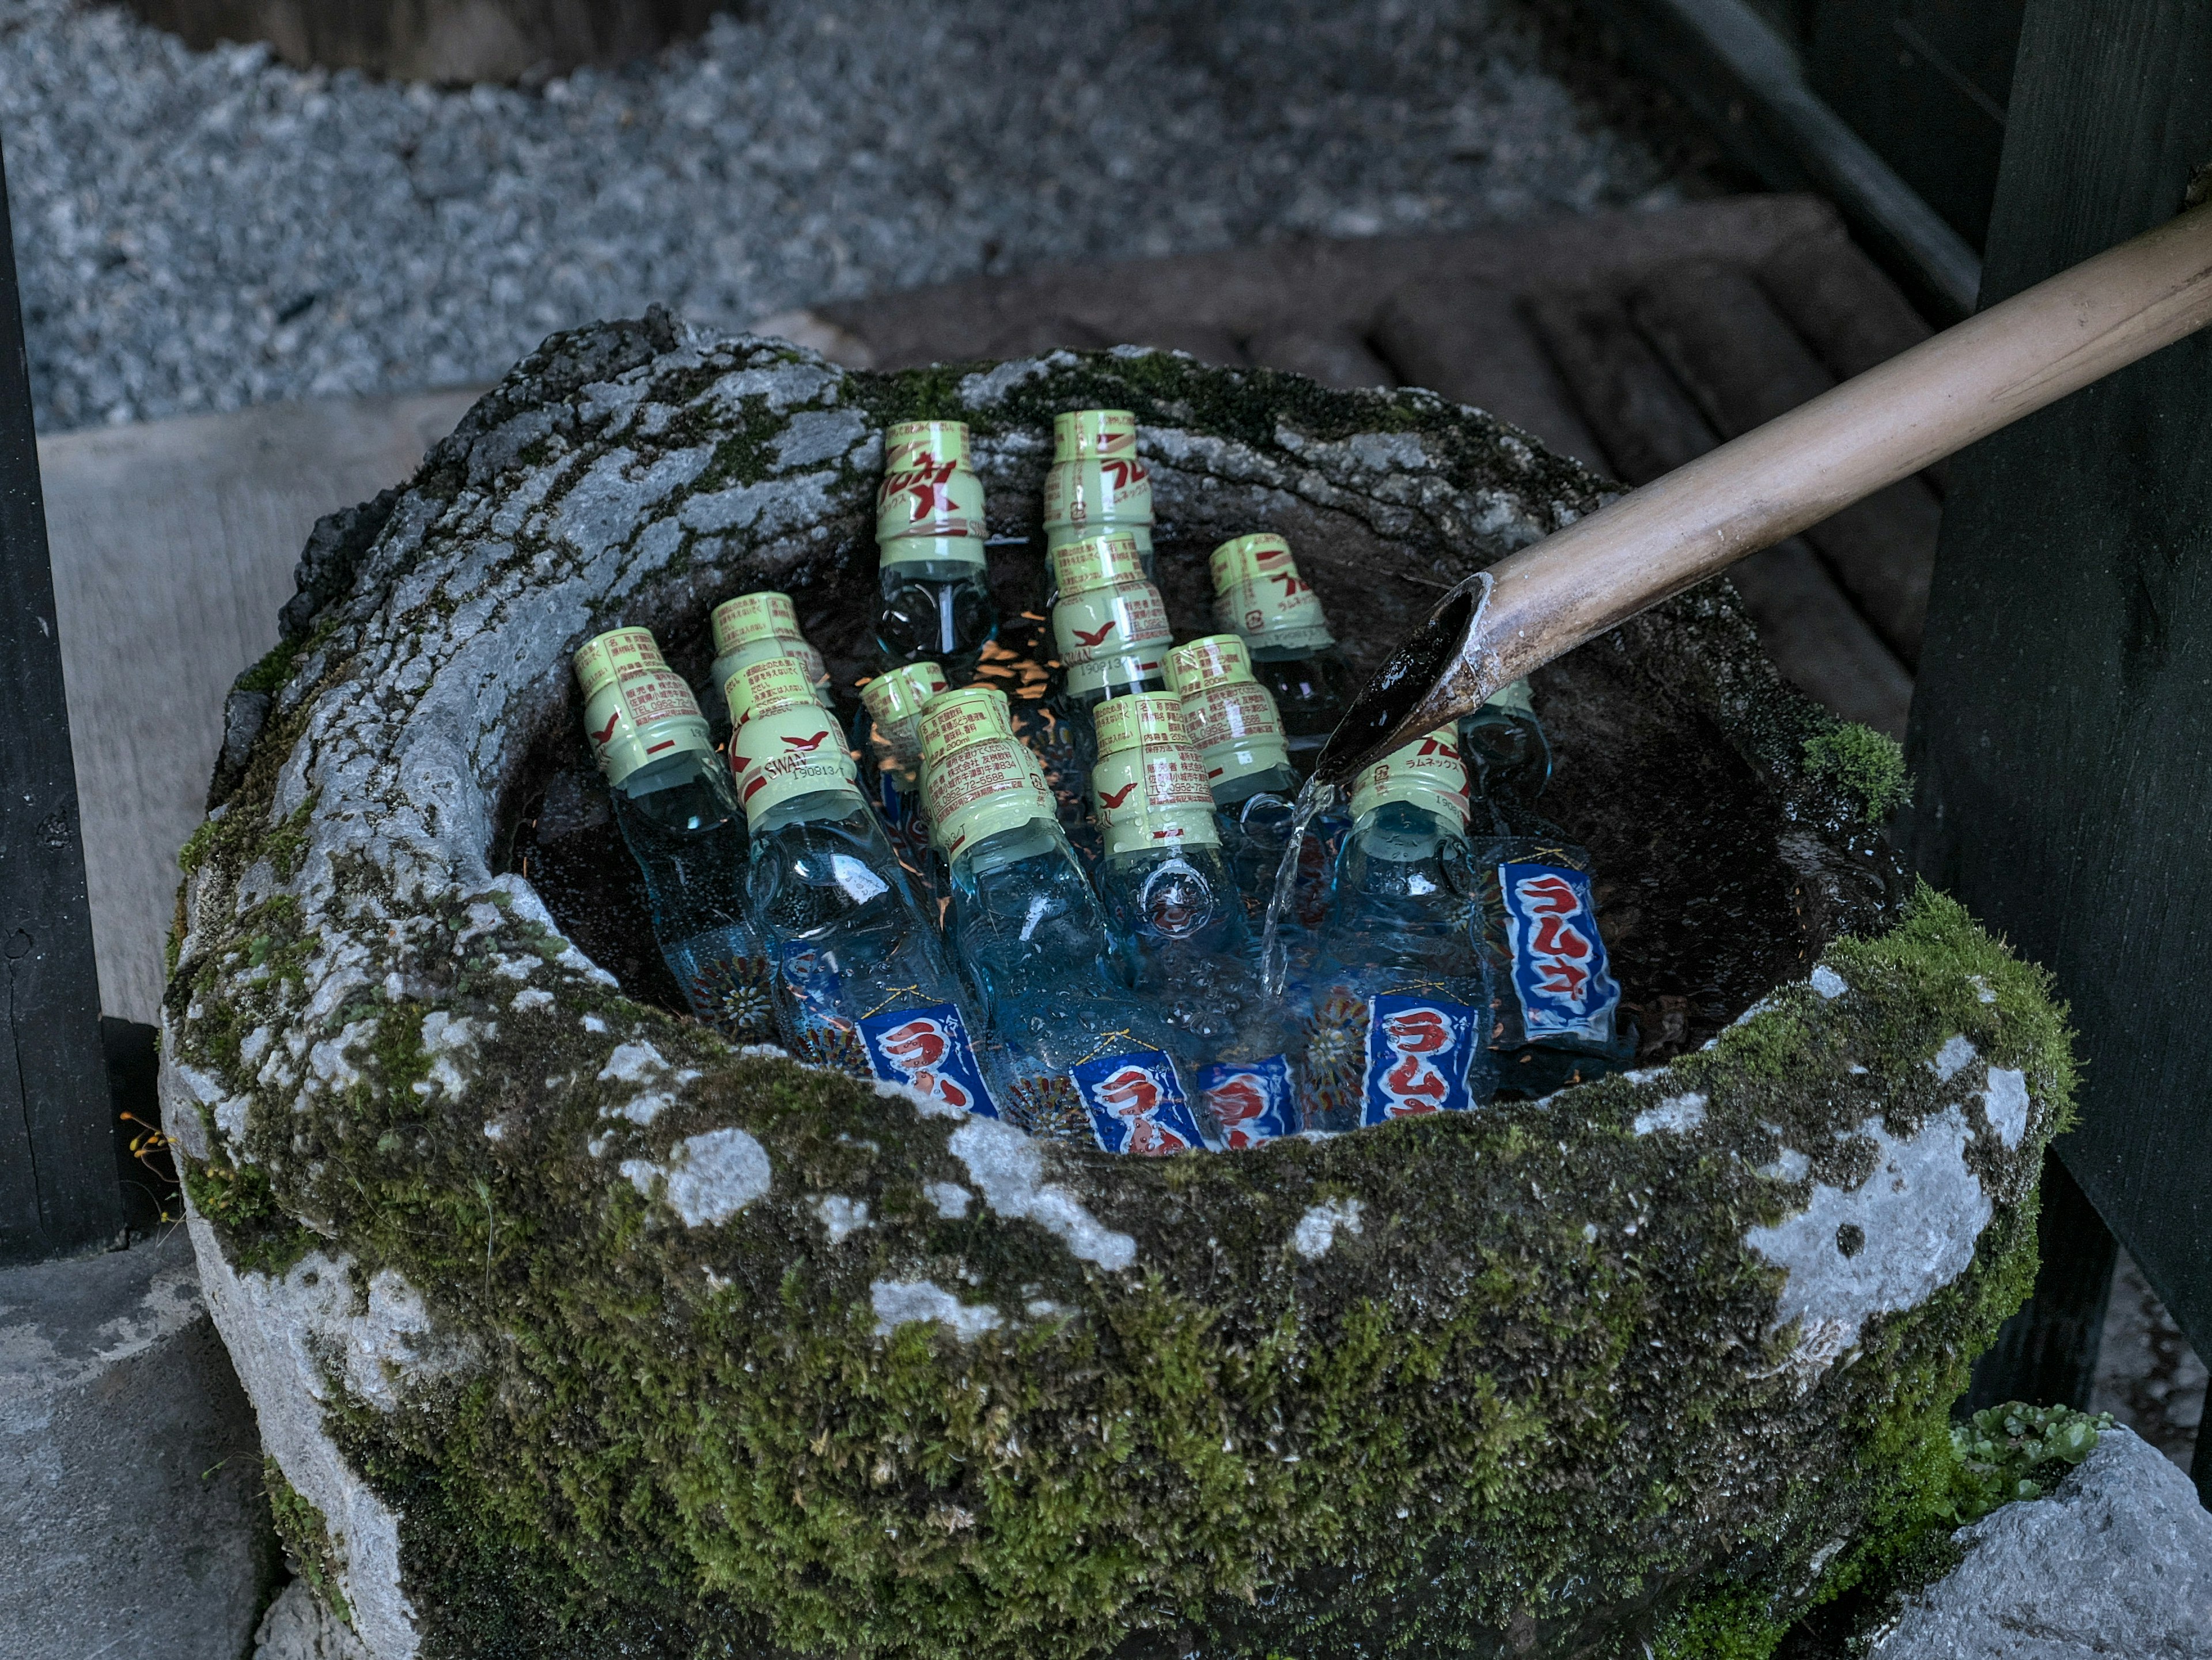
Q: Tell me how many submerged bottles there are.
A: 13